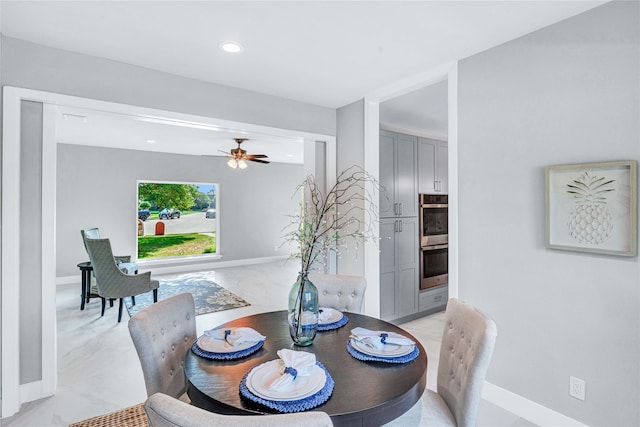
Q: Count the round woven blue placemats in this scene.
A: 4